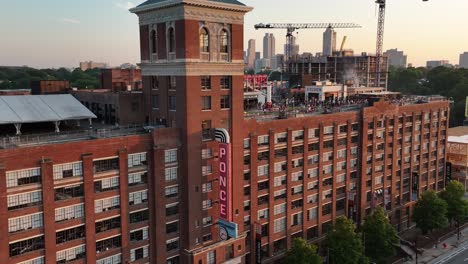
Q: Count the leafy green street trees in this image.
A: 5